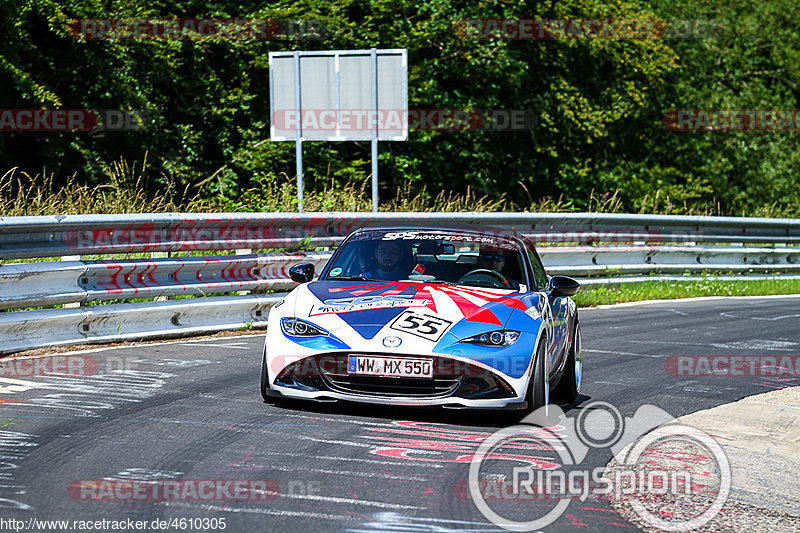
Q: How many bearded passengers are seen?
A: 1